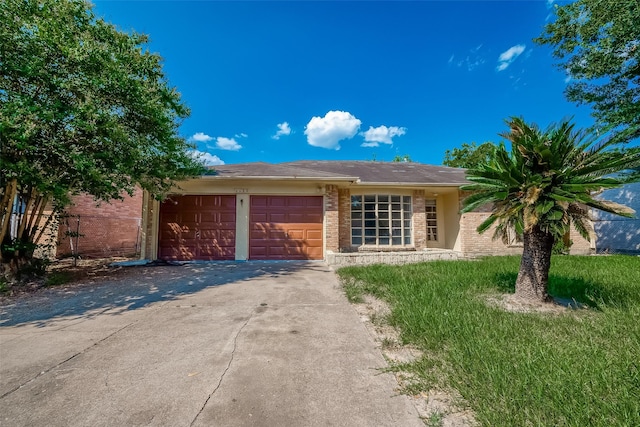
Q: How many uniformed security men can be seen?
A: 0